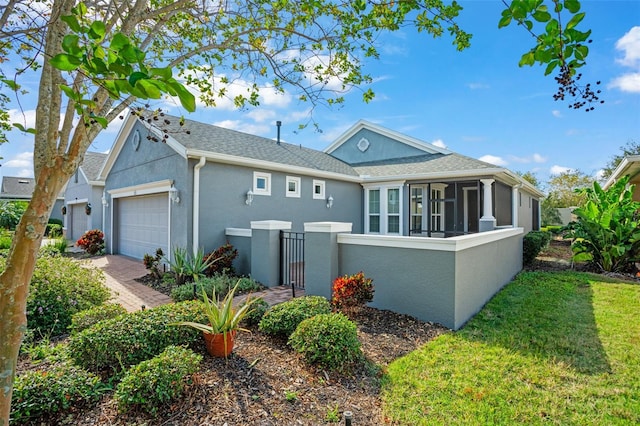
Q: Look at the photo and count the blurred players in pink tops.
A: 0